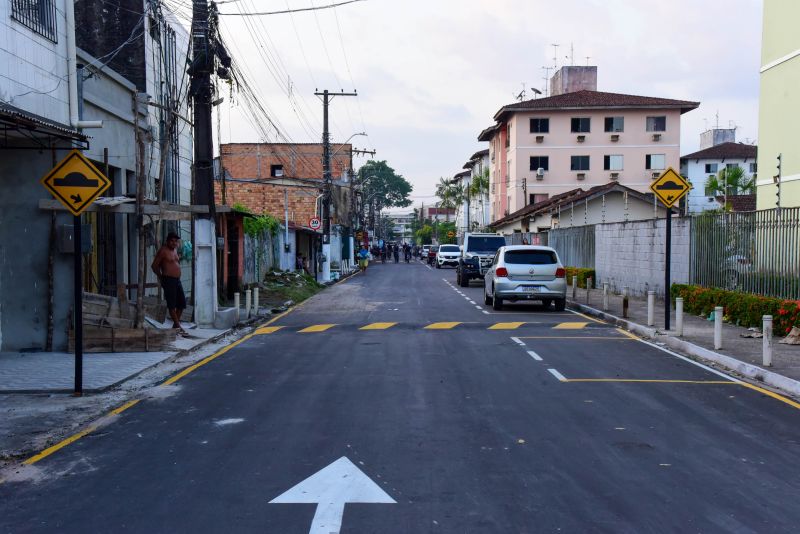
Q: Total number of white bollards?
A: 11